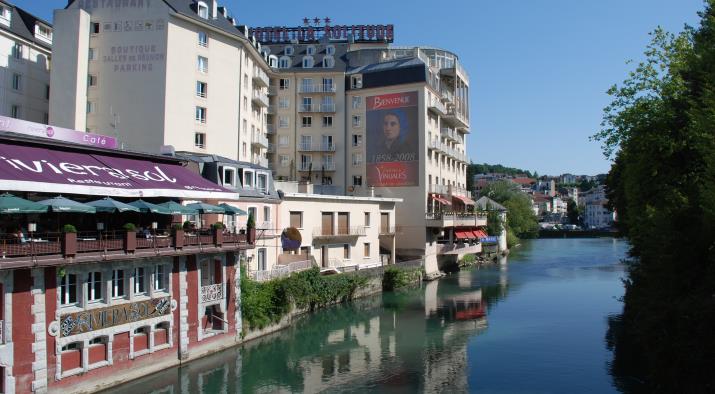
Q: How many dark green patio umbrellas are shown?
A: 7